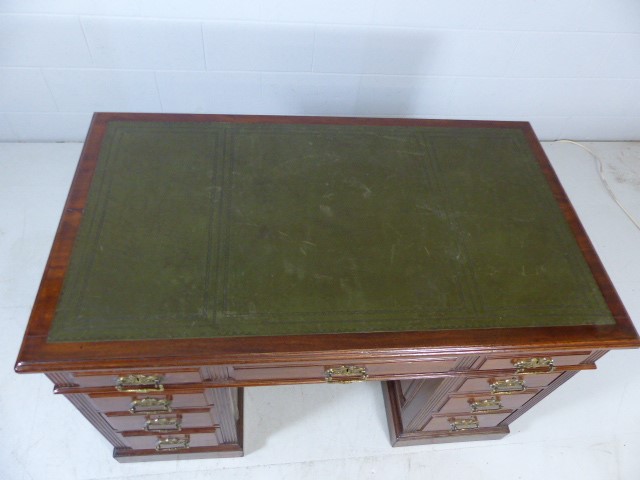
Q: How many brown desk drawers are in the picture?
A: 9